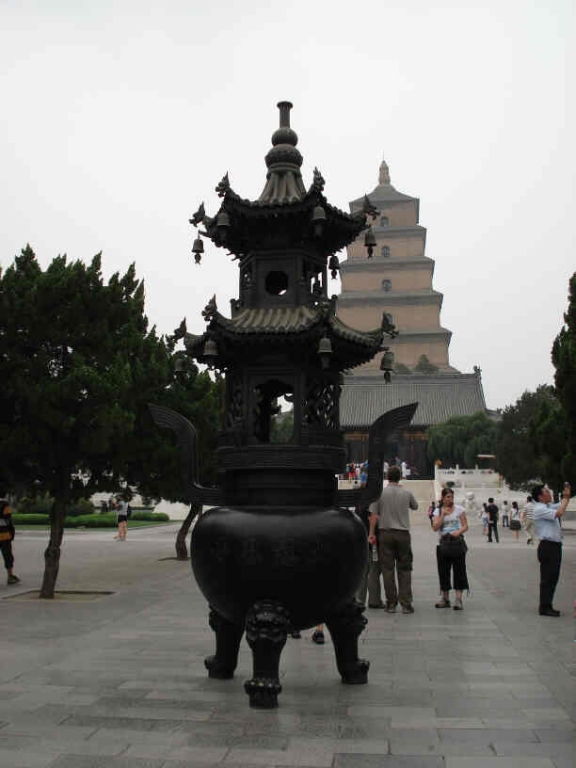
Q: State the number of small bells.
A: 9